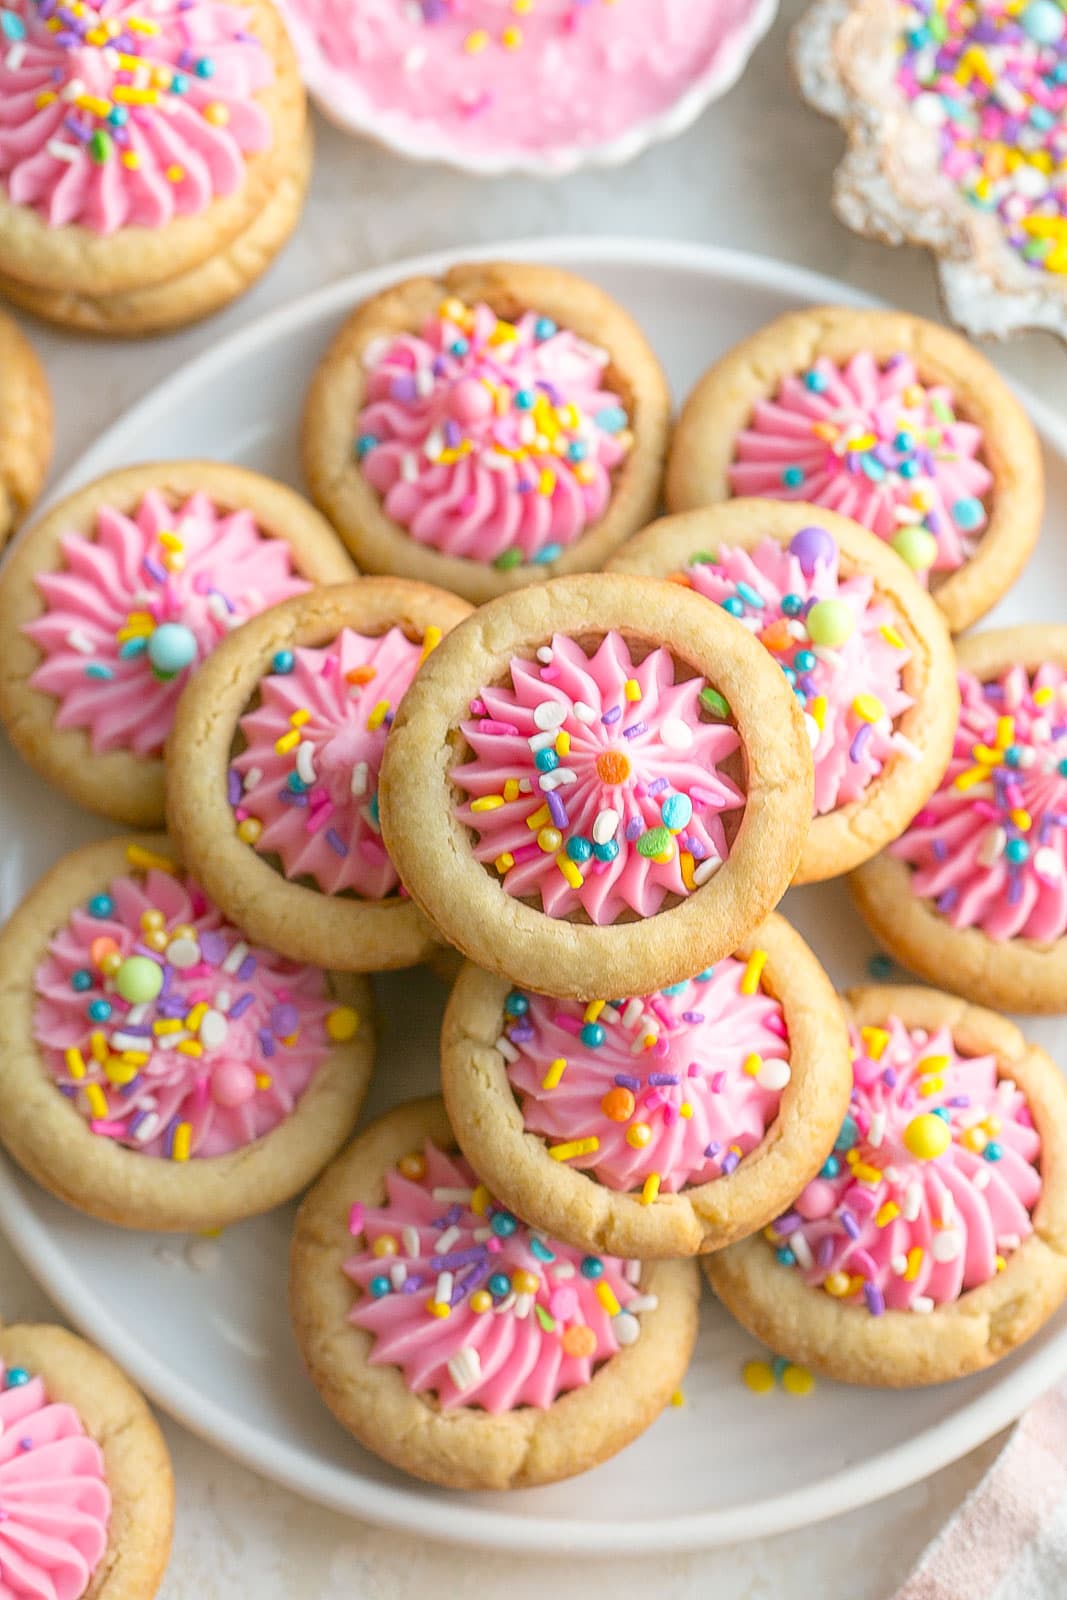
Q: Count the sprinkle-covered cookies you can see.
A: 13